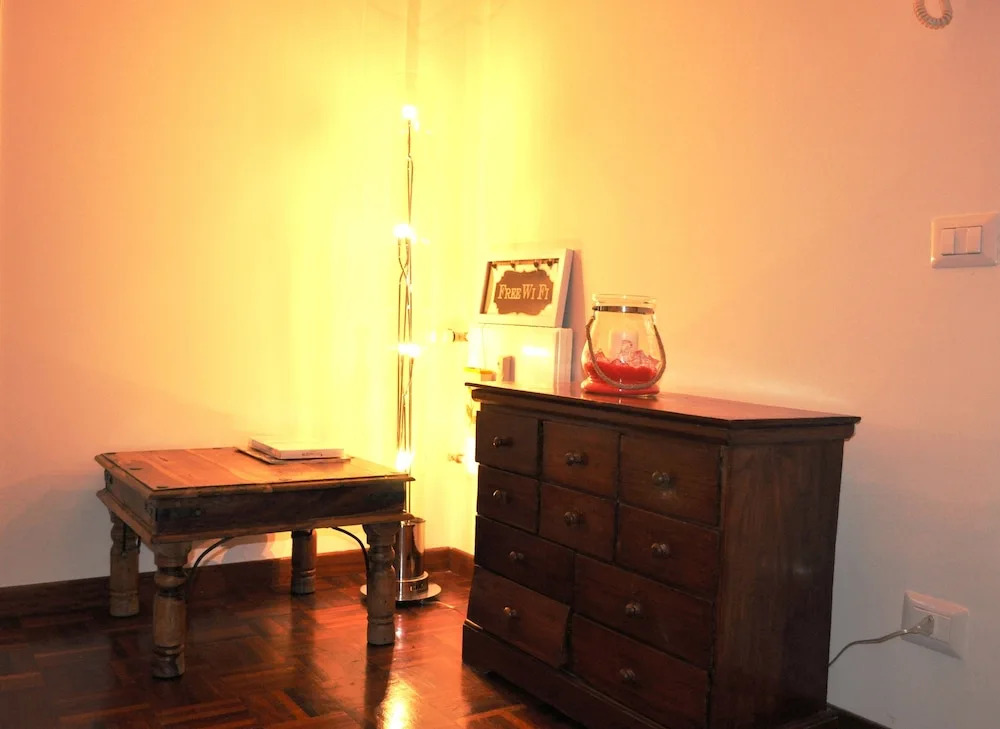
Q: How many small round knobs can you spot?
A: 10